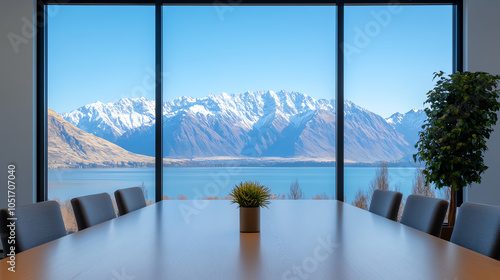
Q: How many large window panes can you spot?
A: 3